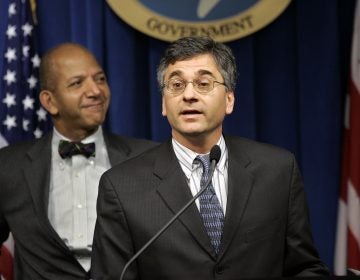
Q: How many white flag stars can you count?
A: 14